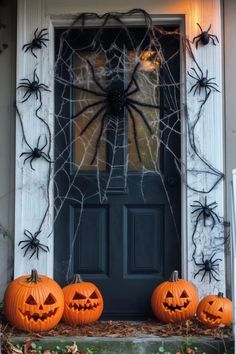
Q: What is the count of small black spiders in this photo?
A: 8